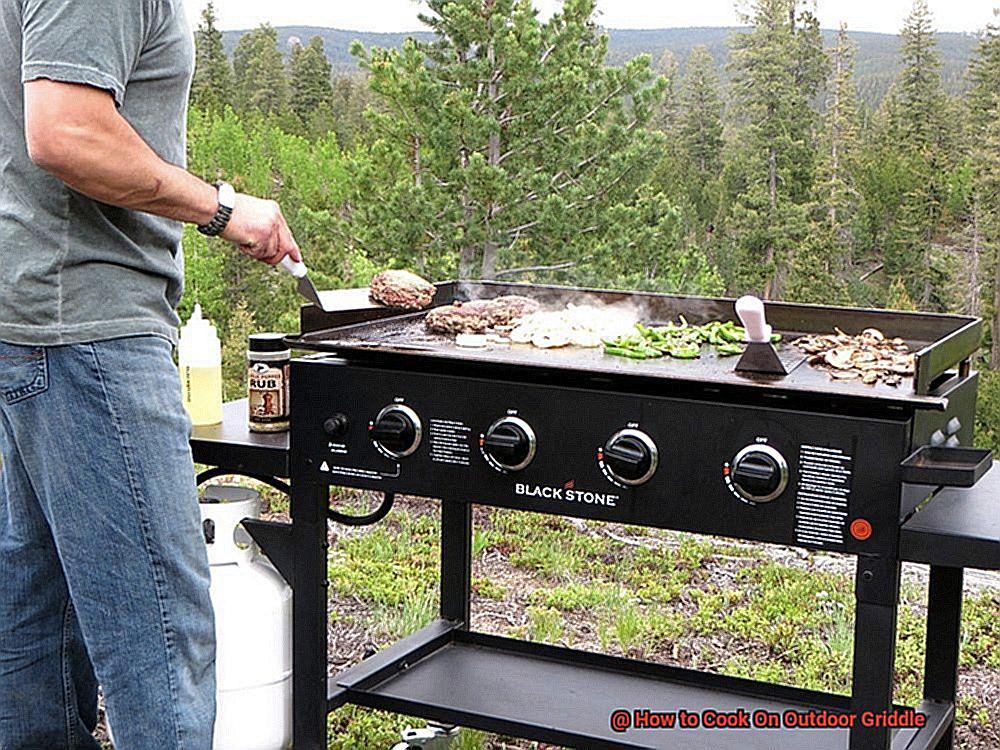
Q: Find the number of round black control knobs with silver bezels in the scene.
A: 4